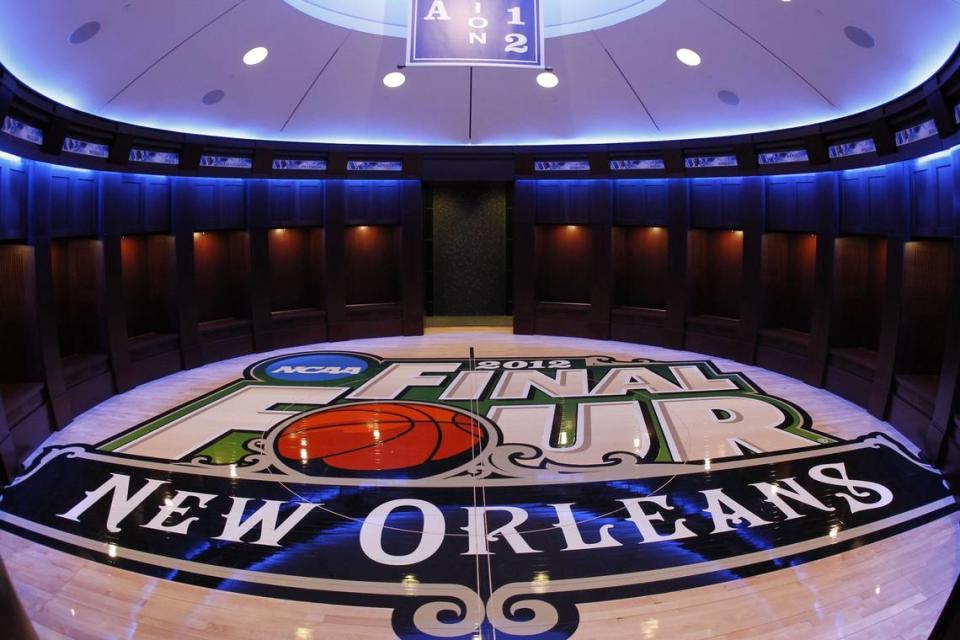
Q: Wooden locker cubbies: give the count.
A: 12